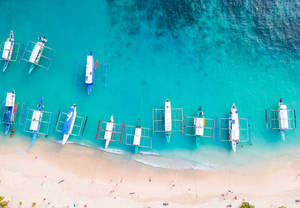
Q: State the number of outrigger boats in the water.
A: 12